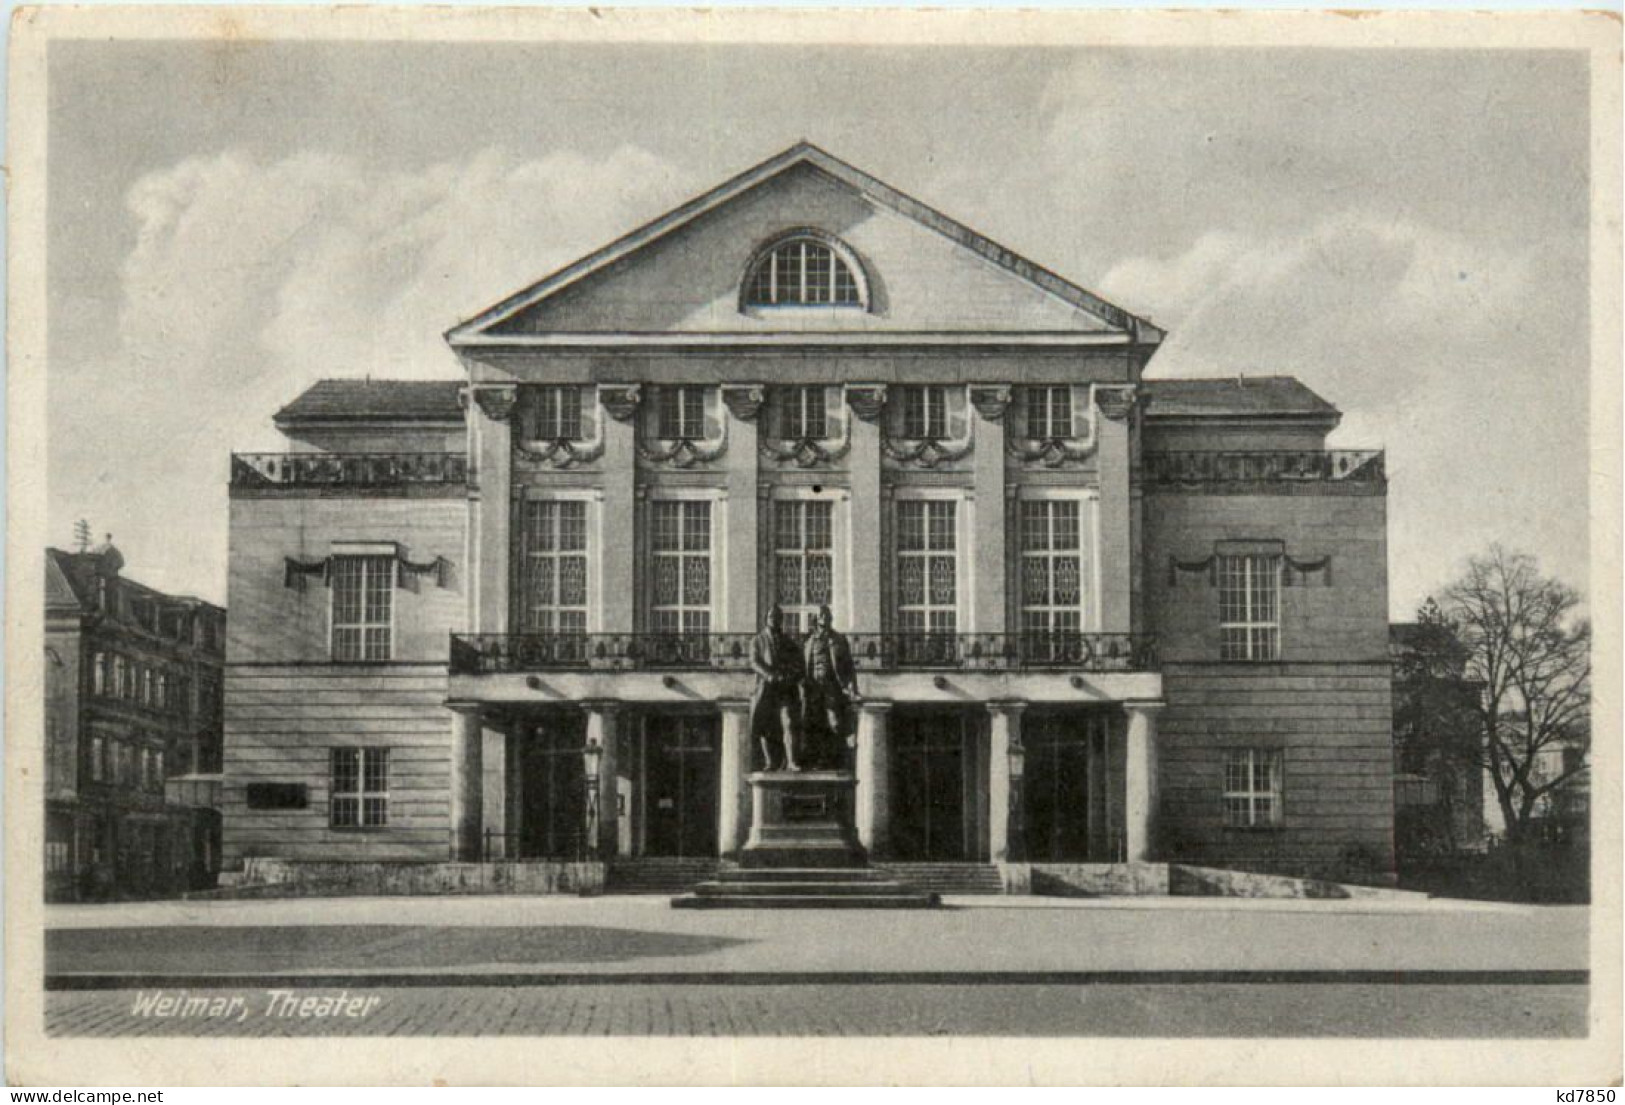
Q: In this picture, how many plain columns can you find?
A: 6